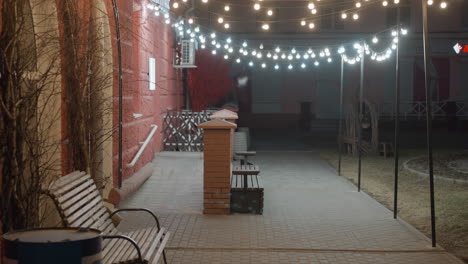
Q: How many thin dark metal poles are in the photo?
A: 4